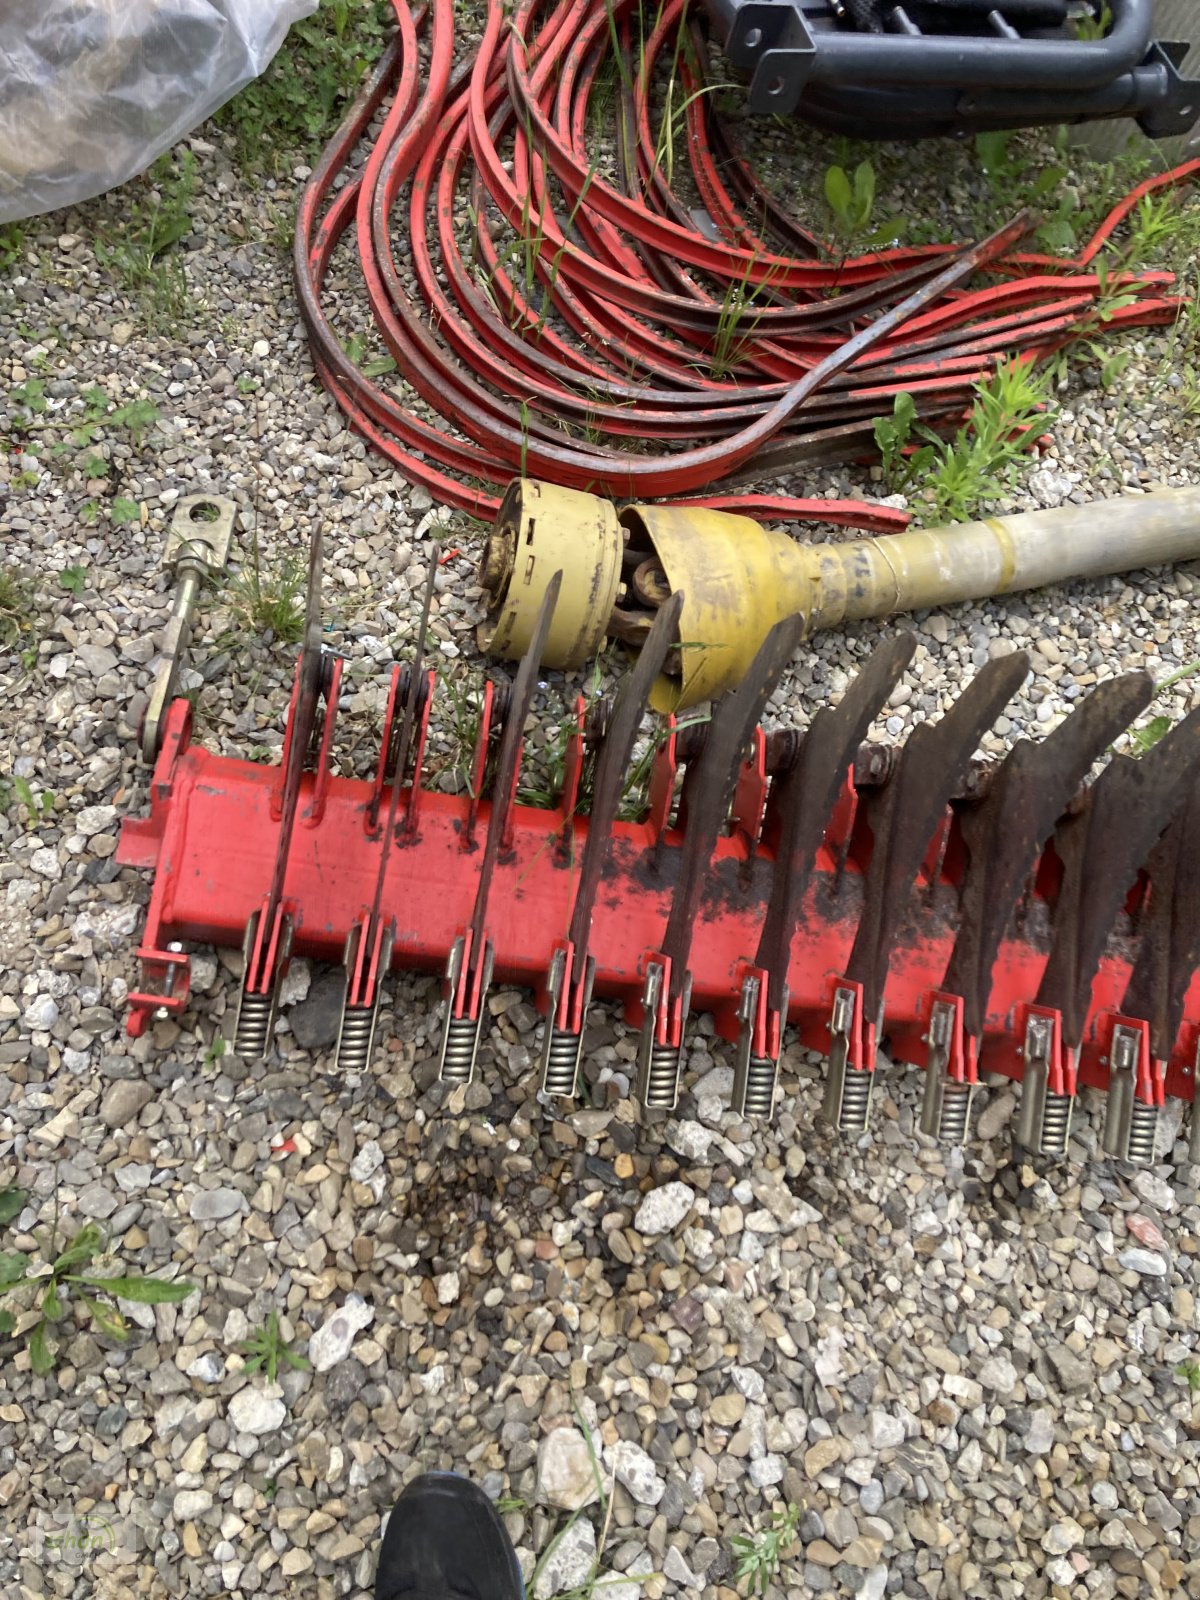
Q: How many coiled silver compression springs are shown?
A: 10